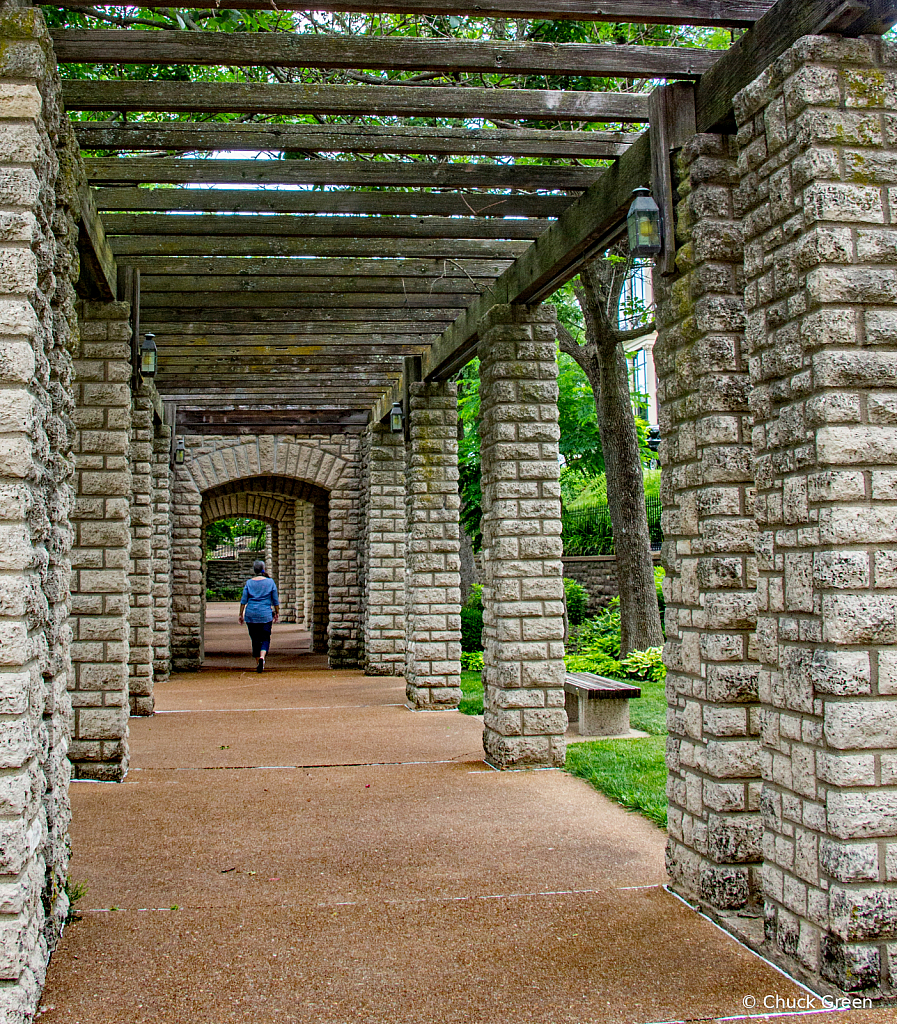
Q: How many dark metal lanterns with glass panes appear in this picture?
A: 4